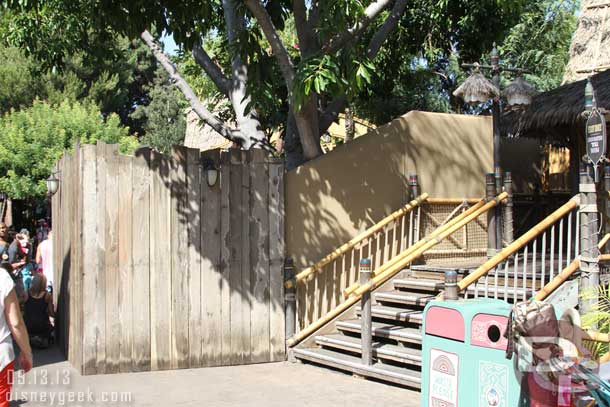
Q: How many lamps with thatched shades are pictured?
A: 2